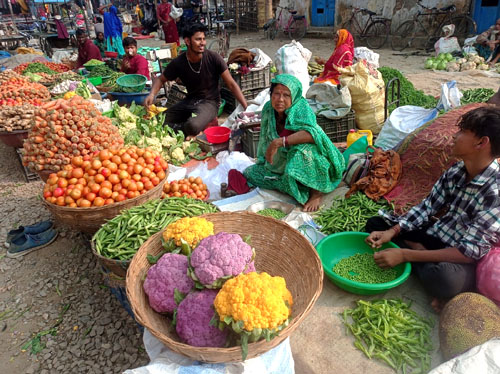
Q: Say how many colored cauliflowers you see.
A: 5